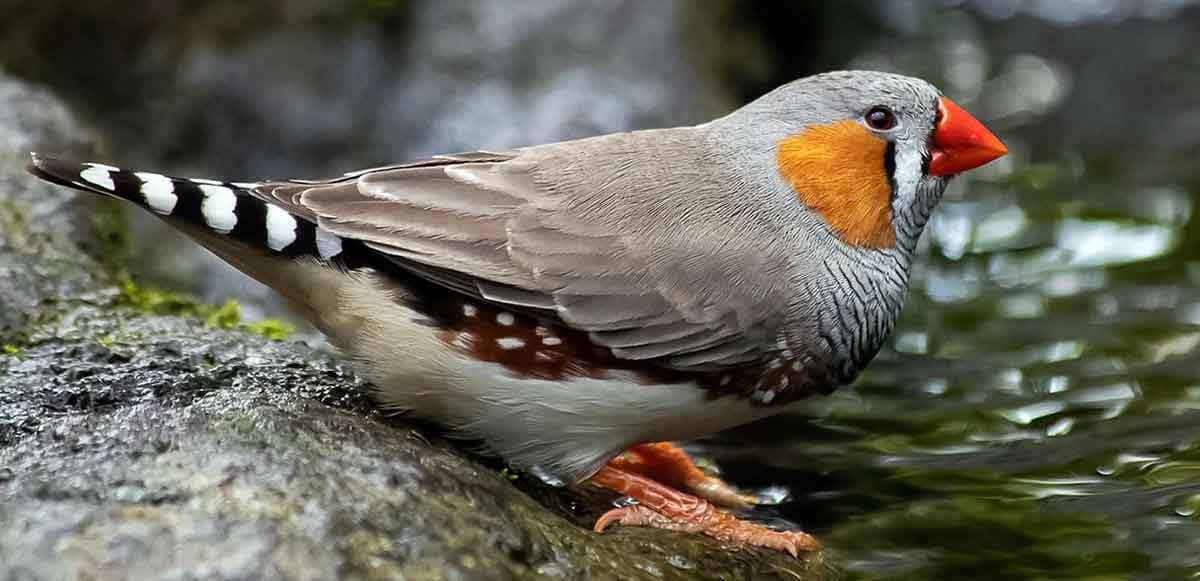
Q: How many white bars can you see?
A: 5